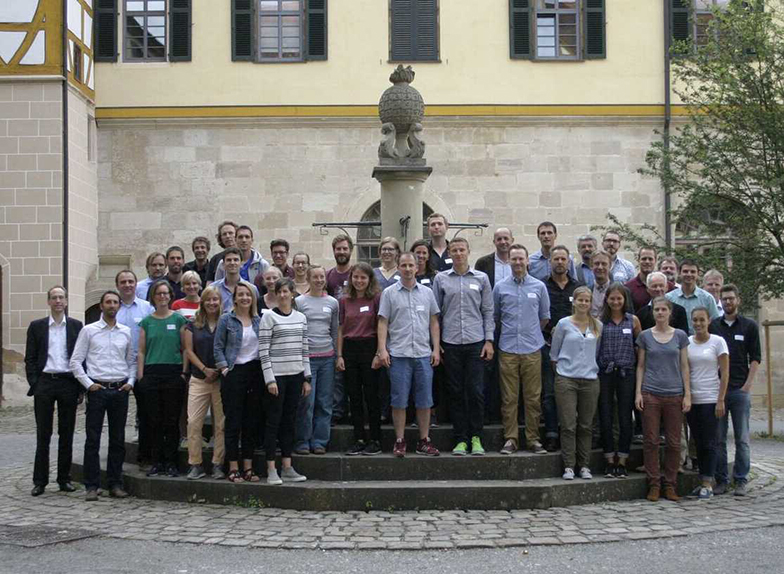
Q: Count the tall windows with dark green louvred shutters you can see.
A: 5